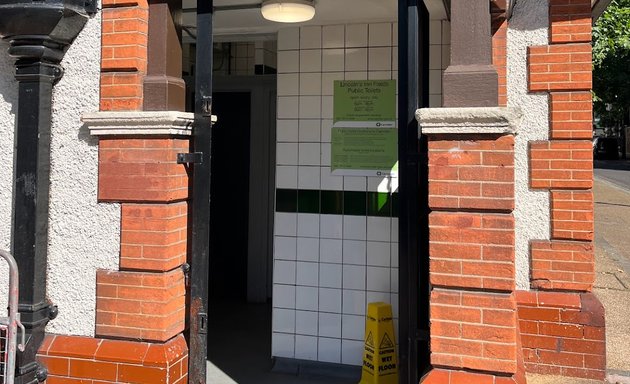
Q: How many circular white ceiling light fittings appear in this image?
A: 1